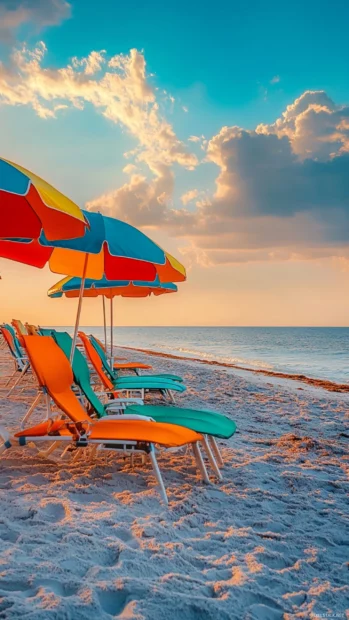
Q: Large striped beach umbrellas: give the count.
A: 3